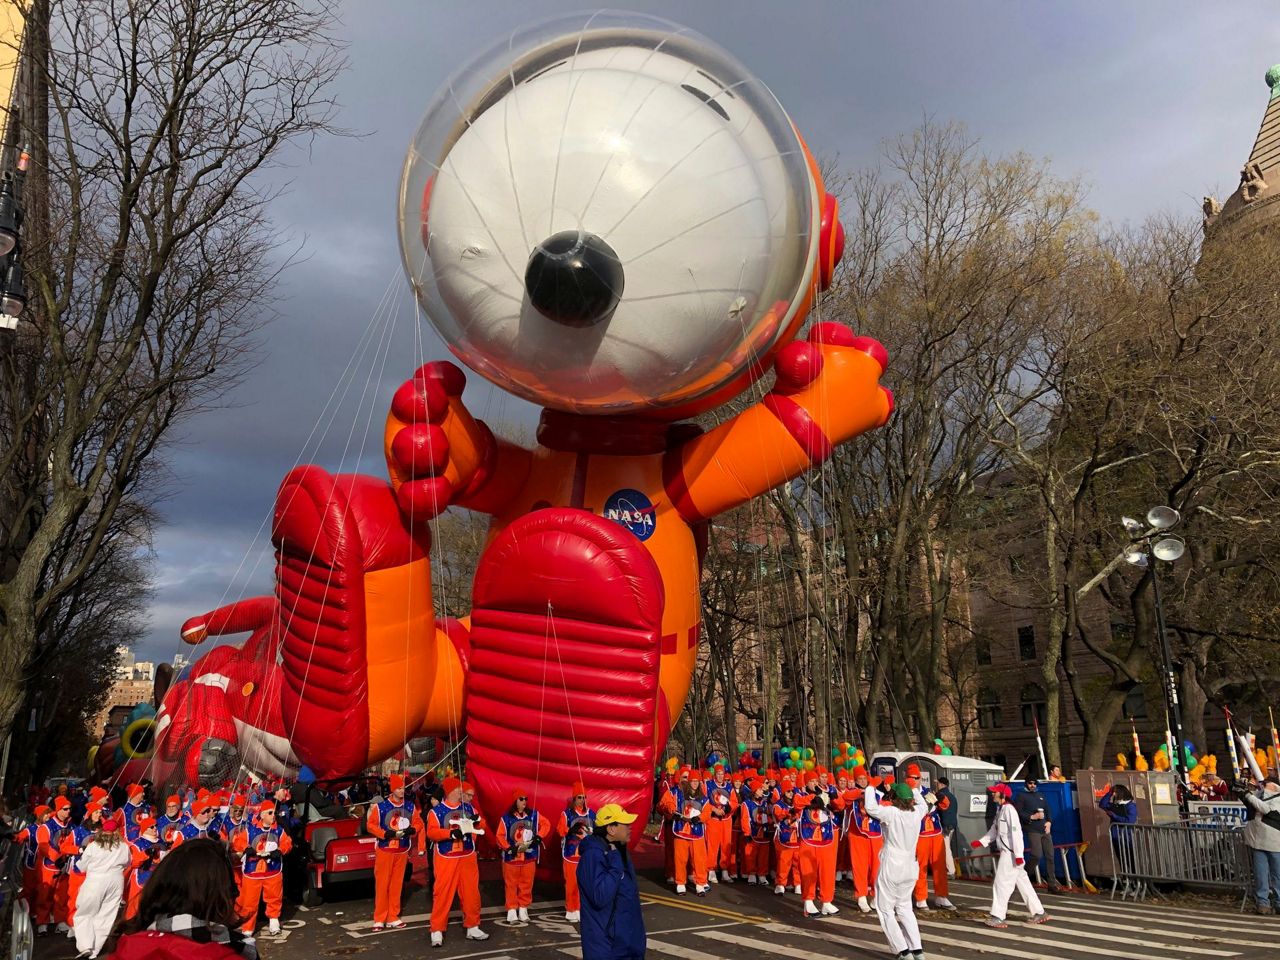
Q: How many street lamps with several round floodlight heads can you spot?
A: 1